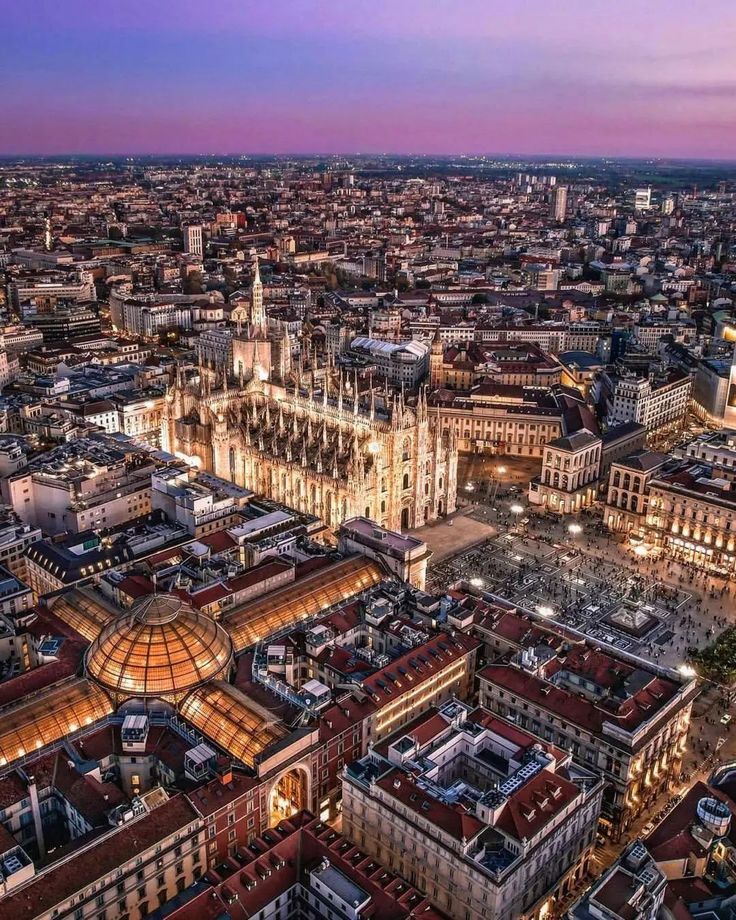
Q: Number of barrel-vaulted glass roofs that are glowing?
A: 4